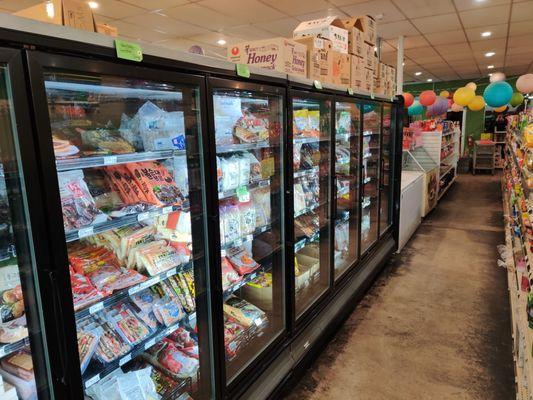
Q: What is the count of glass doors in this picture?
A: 7